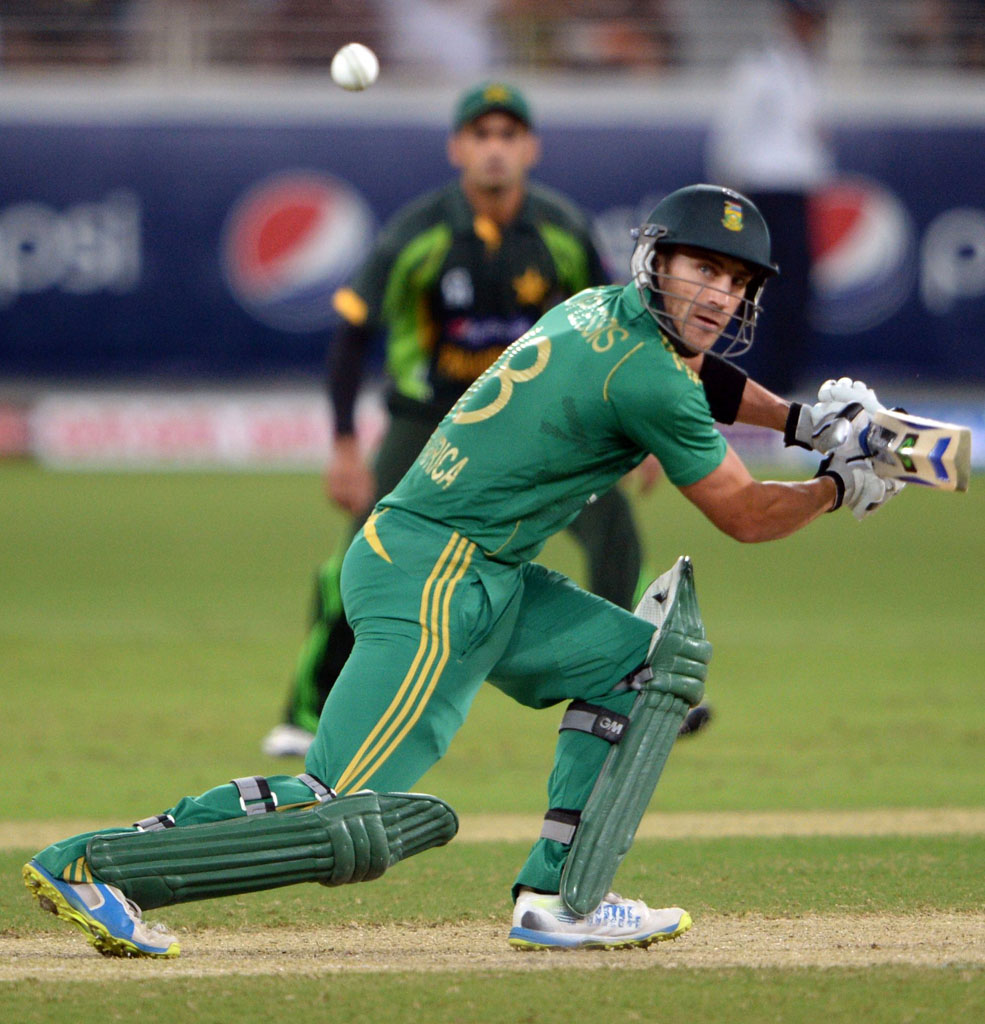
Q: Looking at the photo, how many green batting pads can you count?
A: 2